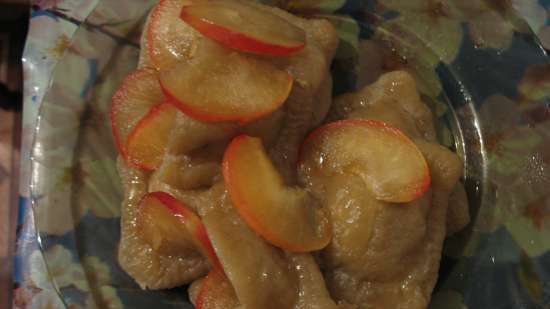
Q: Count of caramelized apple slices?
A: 9